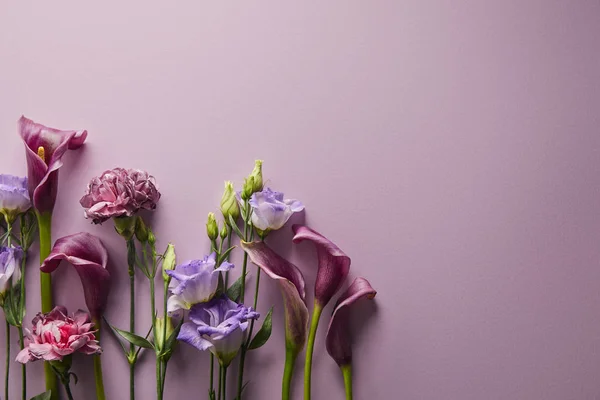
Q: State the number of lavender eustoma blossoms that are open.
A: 5